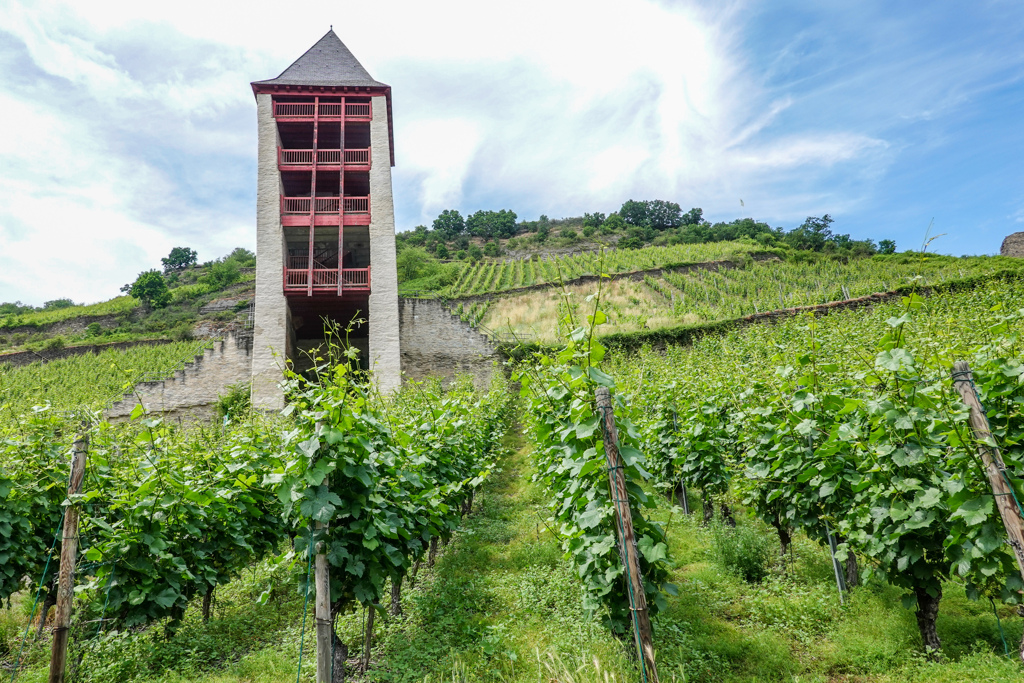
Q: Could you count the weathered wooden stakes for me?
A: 4